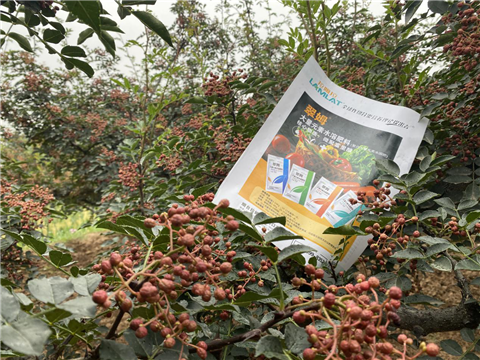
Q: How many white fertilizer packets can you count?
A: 4